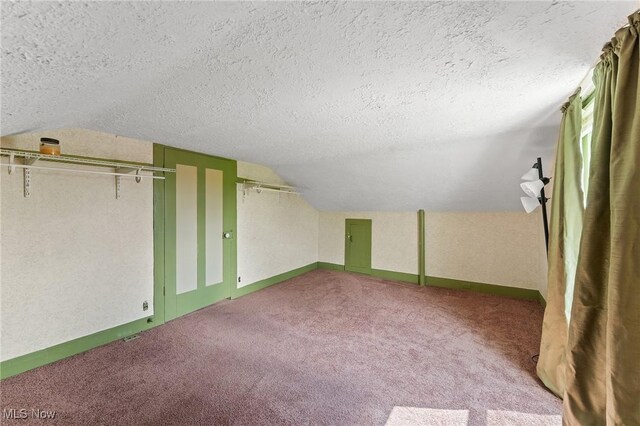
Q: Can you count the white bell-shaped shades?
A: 3